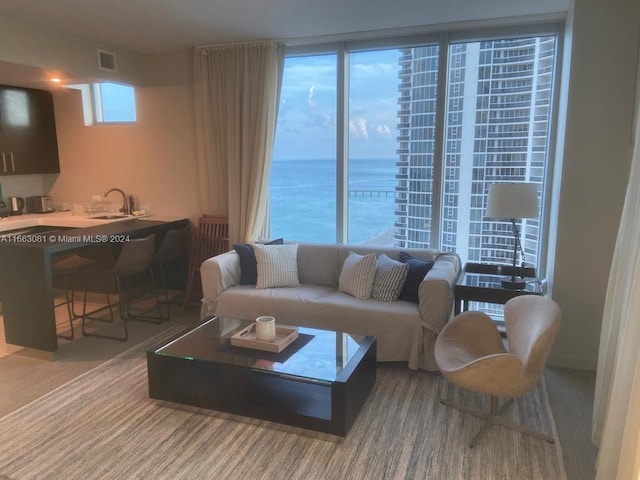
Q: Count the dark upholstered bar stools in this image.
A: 3